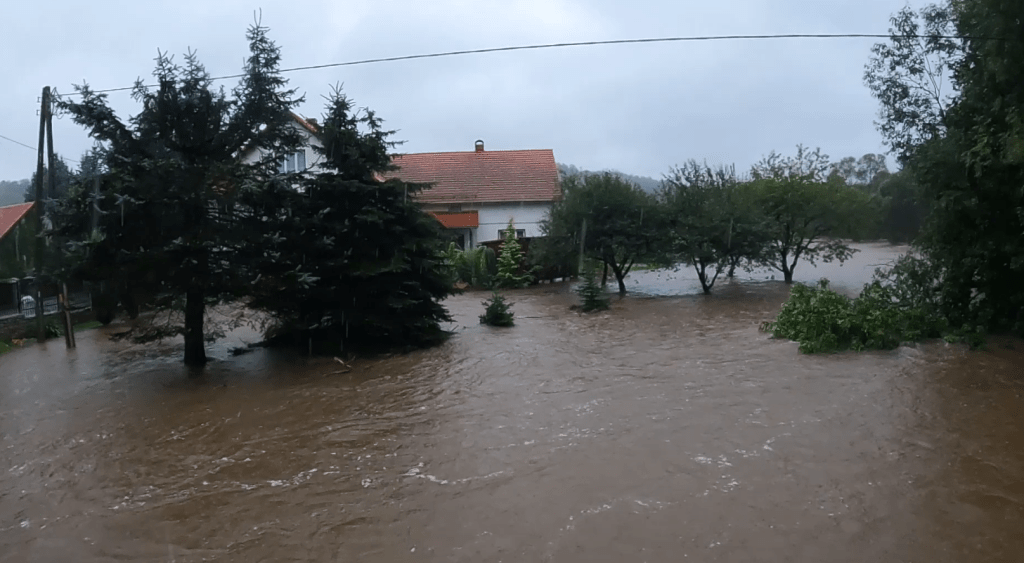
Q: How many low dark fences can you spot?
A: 1